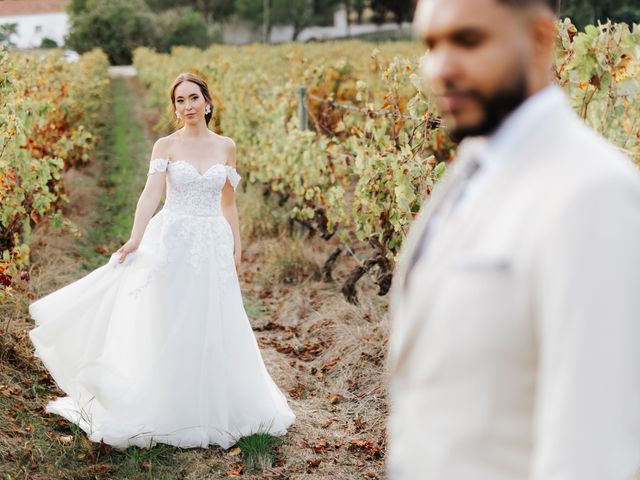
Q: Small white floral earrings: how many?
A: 2